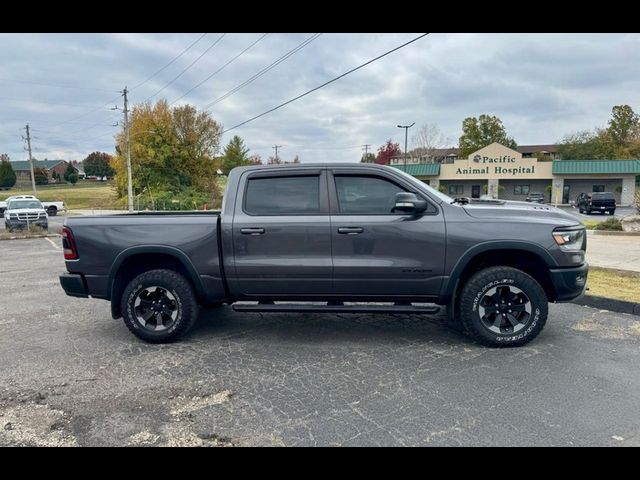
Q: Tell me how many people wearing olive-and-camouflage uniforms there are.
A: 0